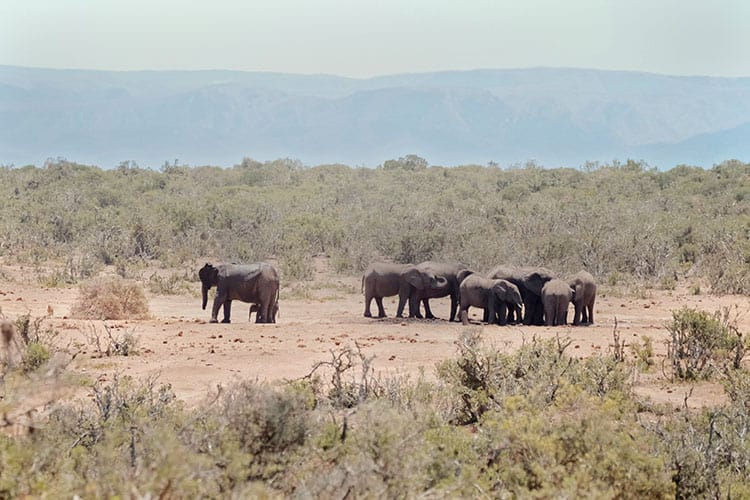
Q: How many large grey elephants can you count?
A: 7